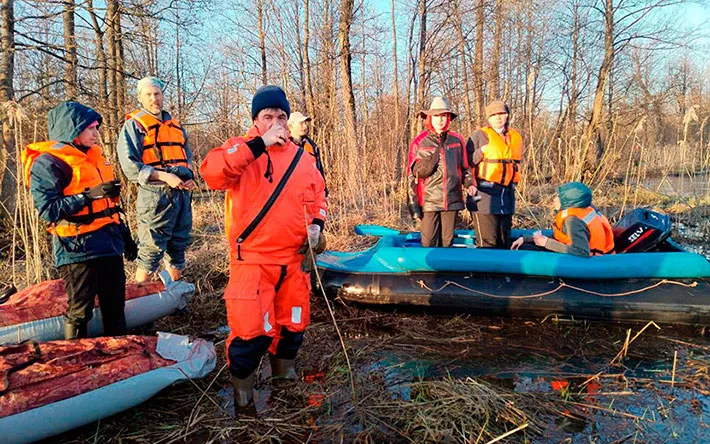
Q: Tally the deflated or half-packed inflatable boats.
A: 2